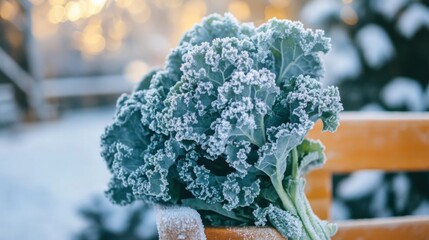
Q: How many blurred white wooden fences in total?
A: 1